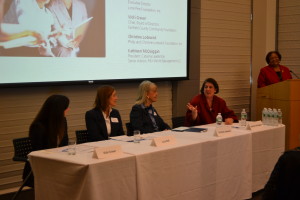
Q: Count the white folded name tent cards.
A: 4